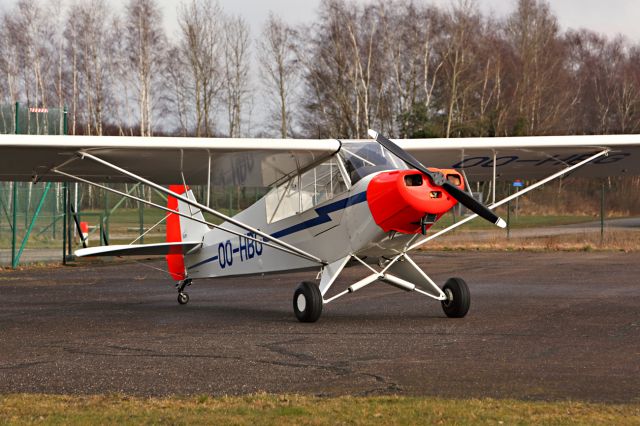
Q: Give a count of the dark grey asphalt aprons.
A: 1